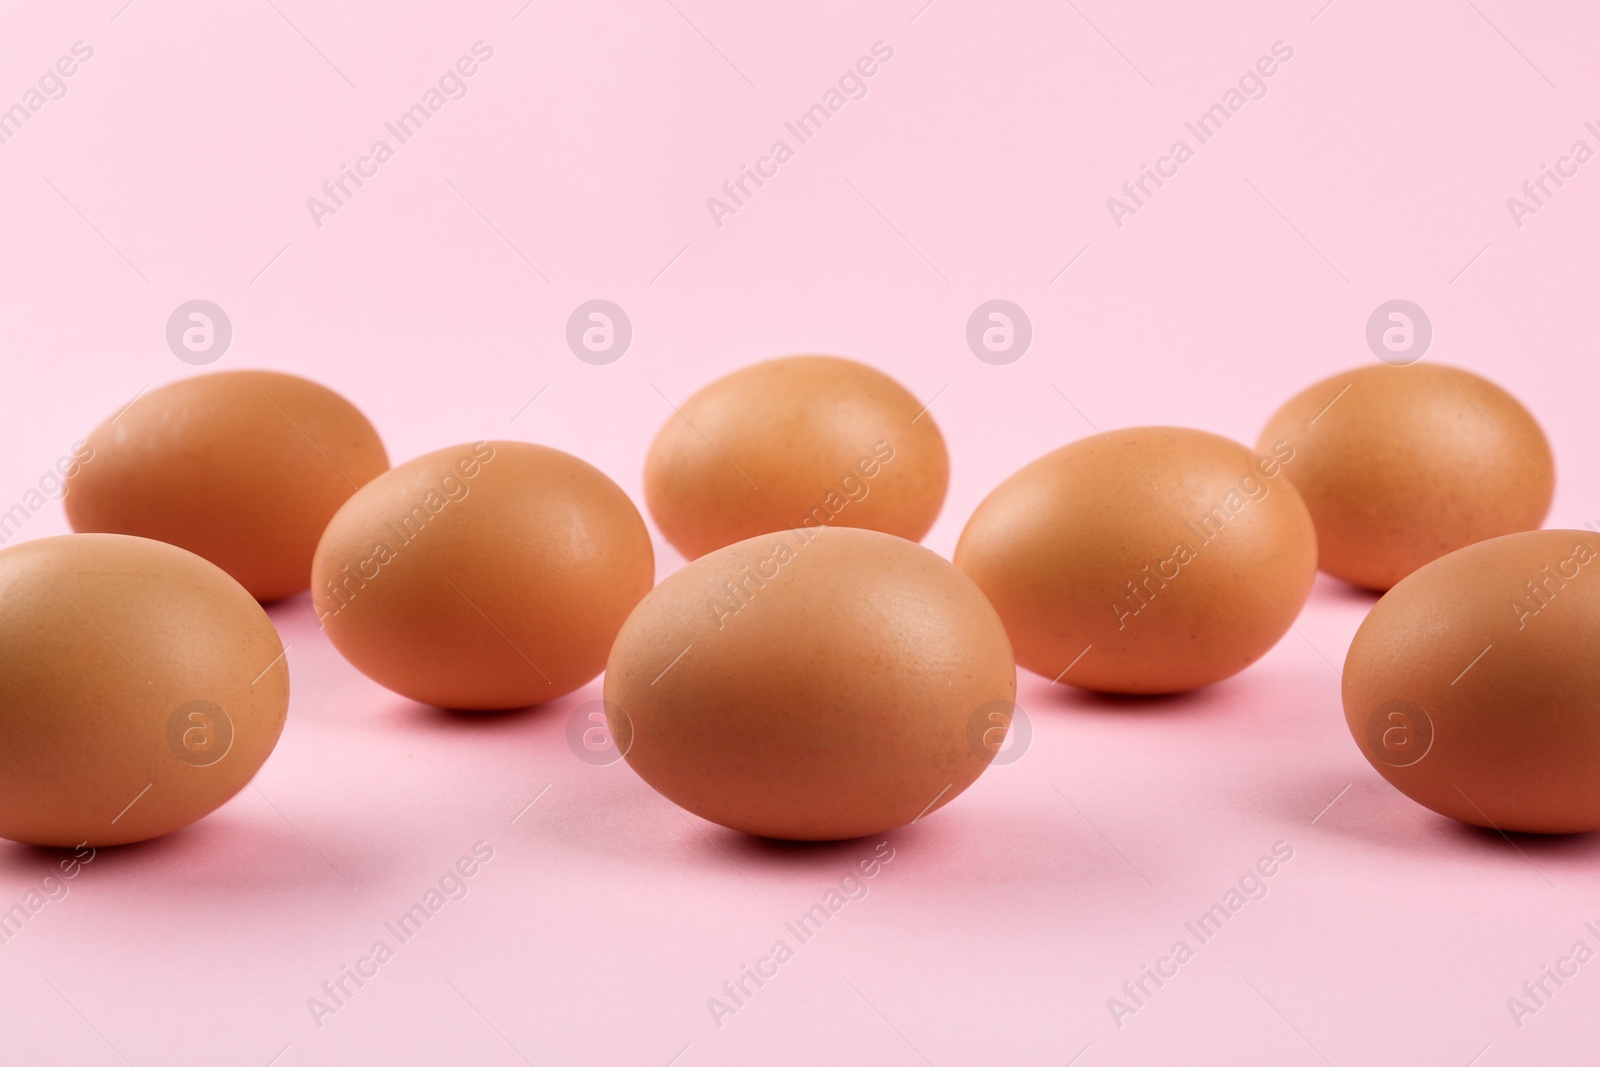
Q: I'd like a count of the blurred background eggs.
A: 3